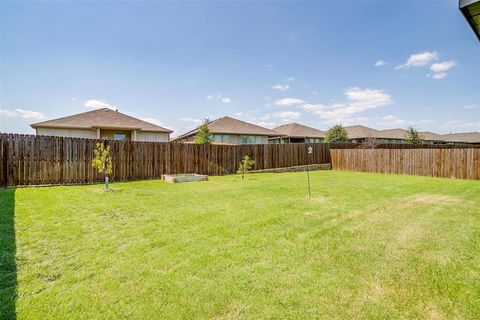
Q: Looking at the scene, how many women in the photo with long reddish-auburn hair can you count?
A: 0